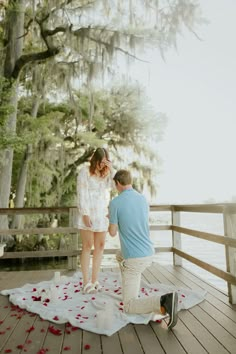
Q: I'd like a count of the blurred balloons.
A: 0